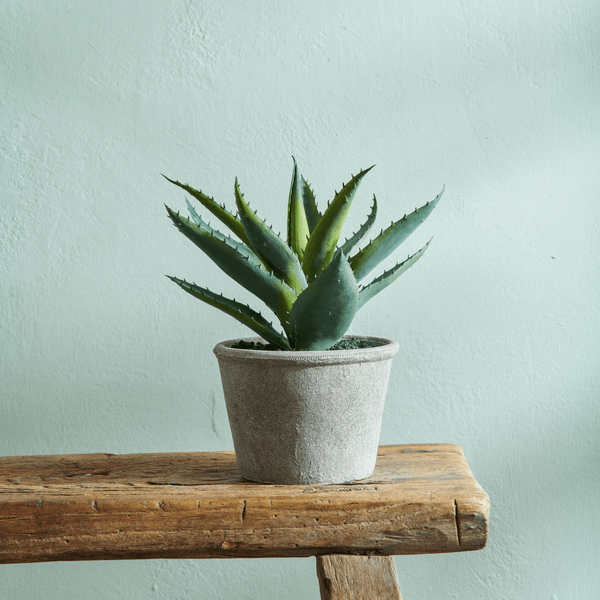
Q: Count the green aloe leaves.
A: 12